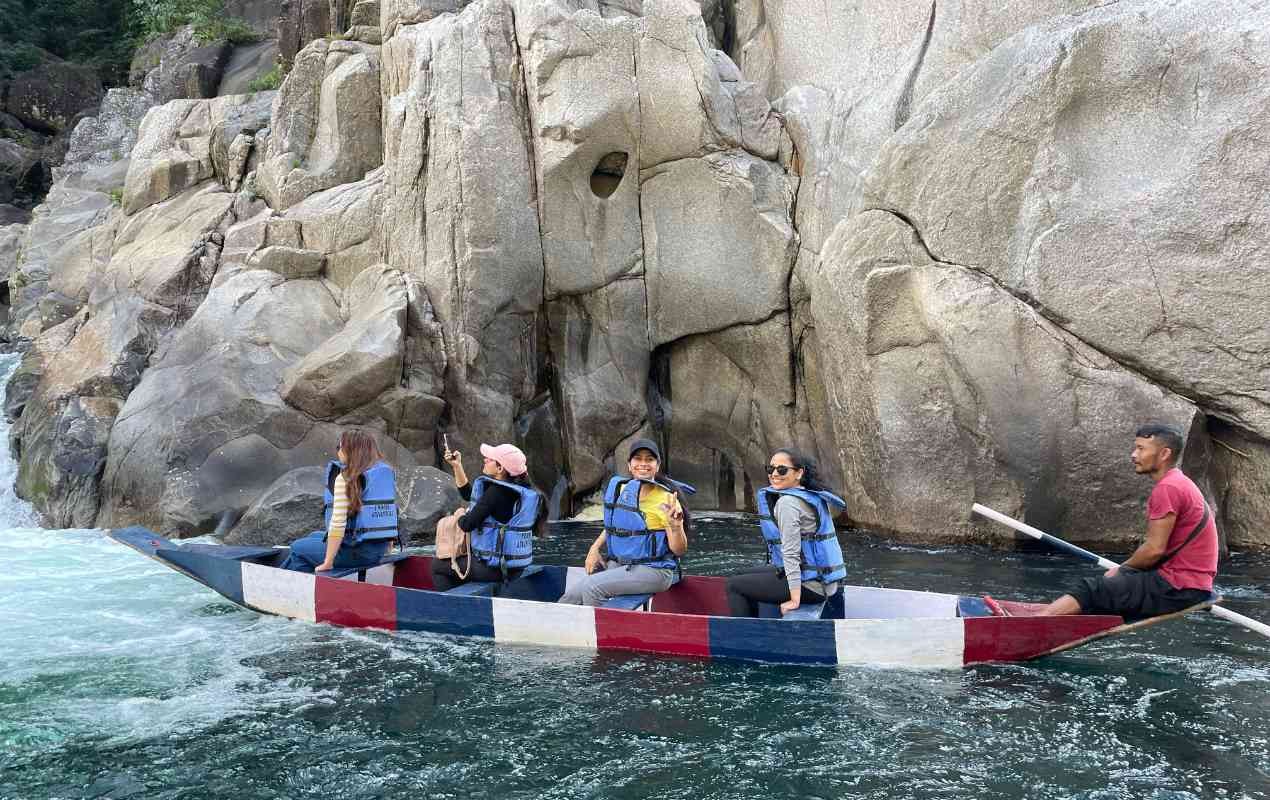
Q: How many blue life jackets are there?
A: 4